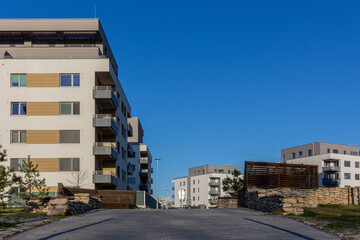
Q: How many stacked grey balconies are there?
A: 4